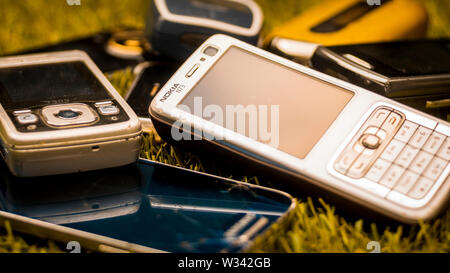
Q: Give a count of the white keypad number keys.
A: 12